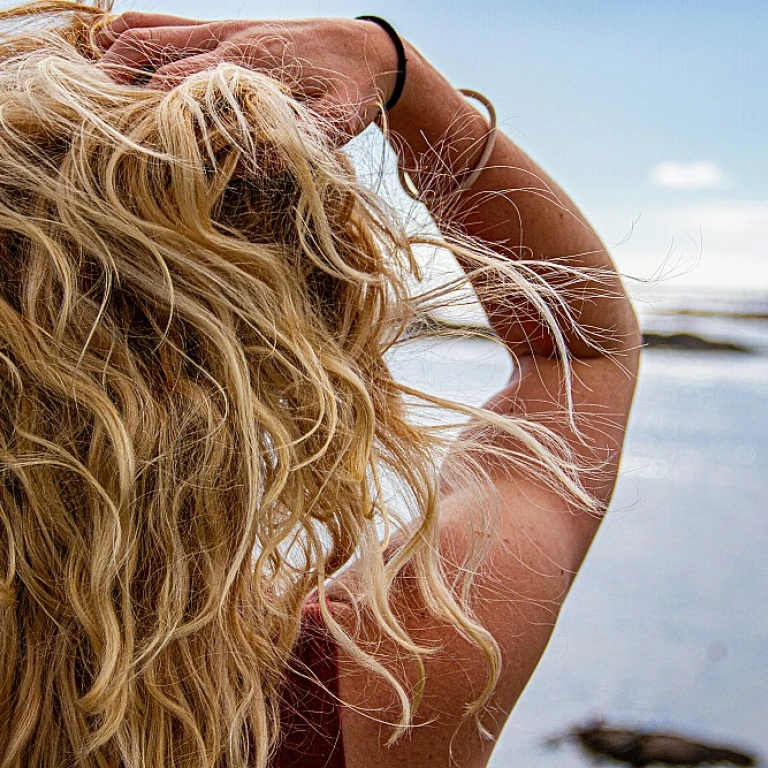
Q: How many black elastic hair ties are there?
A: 1